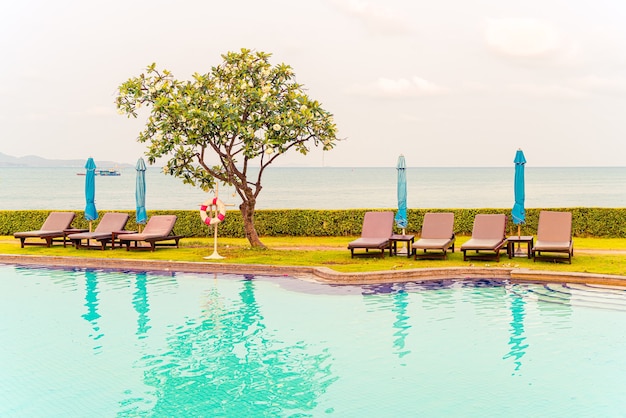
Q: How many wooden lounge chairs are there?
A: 7